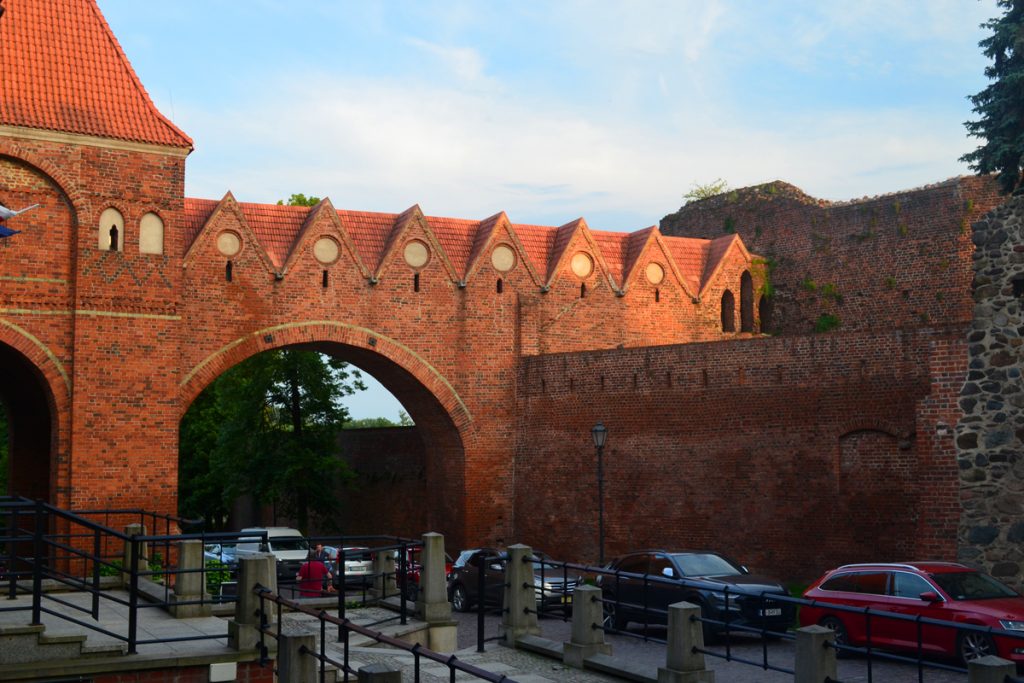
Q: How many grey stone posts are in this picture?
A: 12